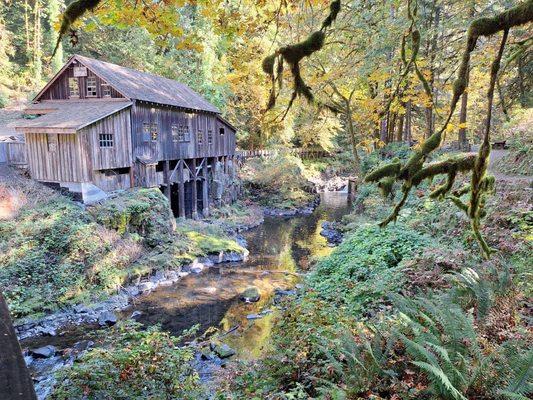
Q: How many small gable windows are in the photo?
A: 3